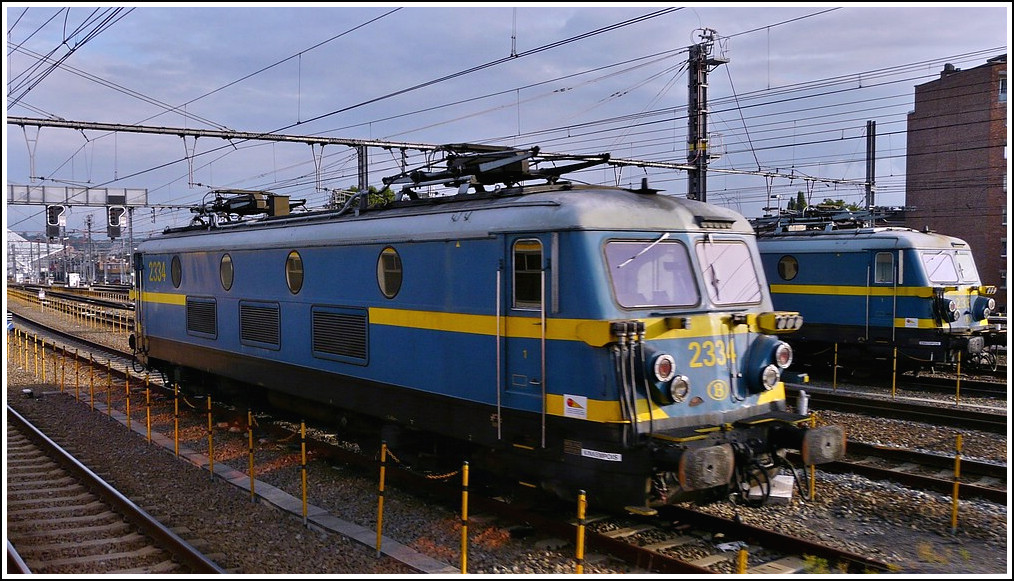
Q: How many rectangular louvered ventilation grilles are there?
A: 3